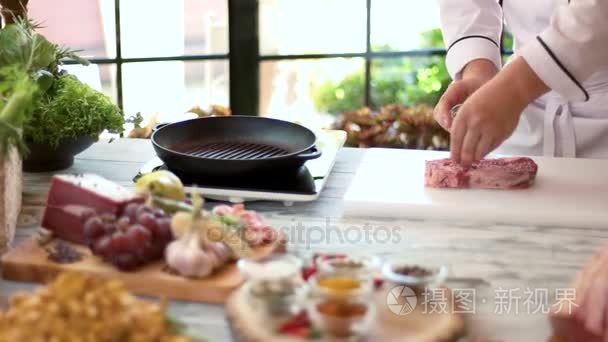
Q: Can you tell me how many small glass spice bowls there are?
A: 6